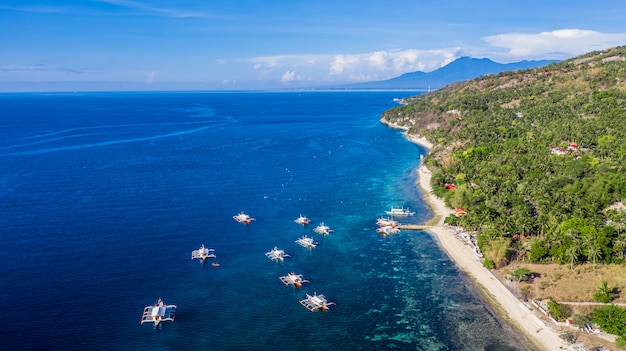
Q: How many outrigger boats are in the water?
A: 12